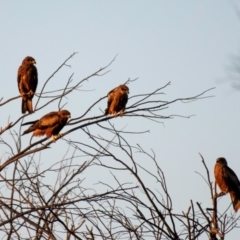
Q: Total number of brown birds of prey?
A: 4